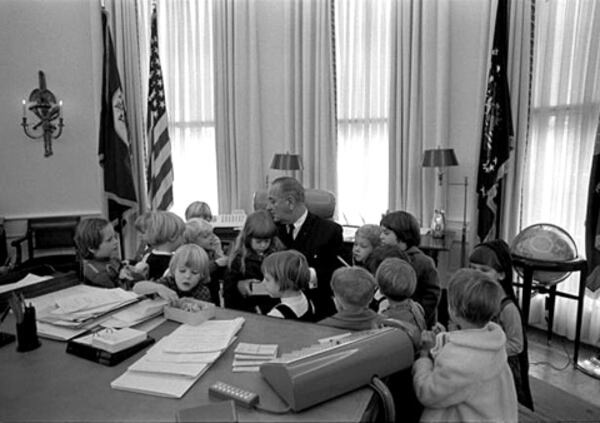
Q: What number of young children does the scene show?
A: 14